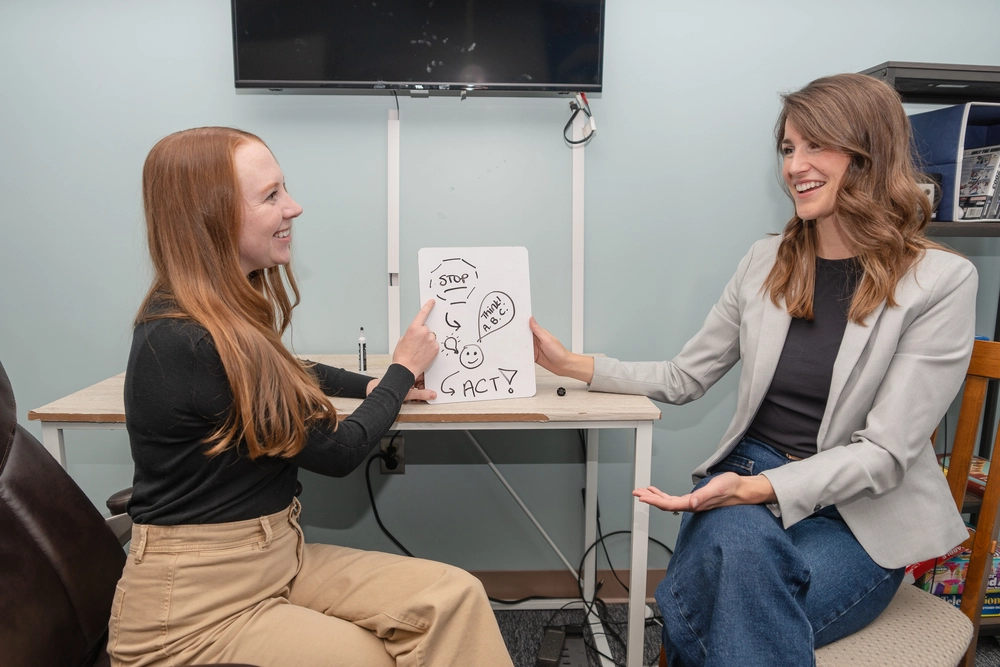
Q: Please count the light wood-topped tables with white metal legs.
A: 1